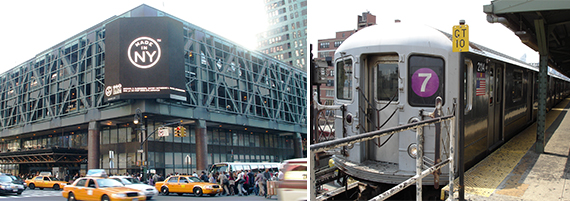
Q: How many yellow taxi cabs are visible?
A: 3